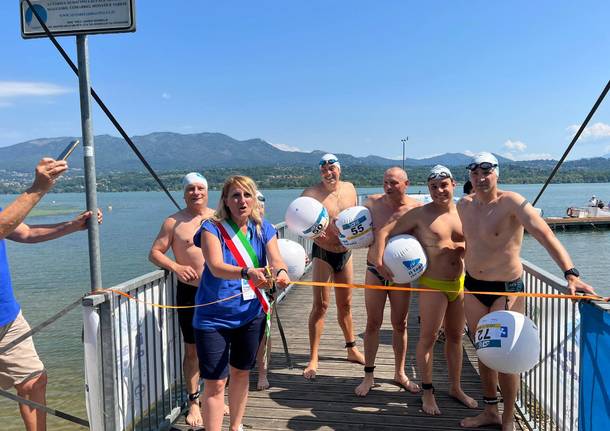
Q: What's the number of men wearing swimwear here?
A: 5